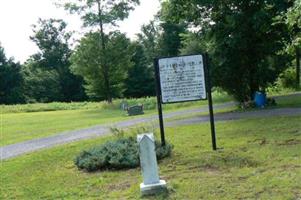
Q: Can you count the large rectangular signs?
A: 1